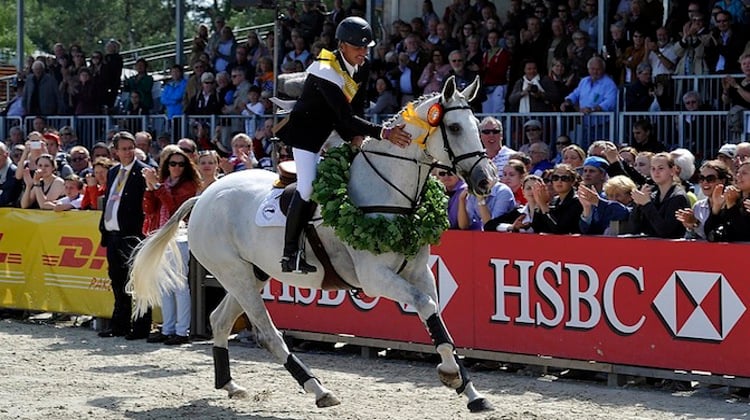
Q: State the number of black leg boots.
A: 4